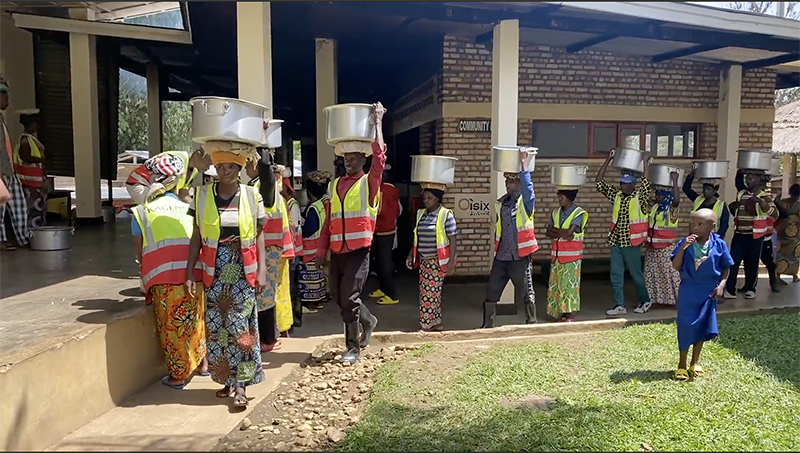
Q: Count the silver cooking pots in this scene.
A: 12